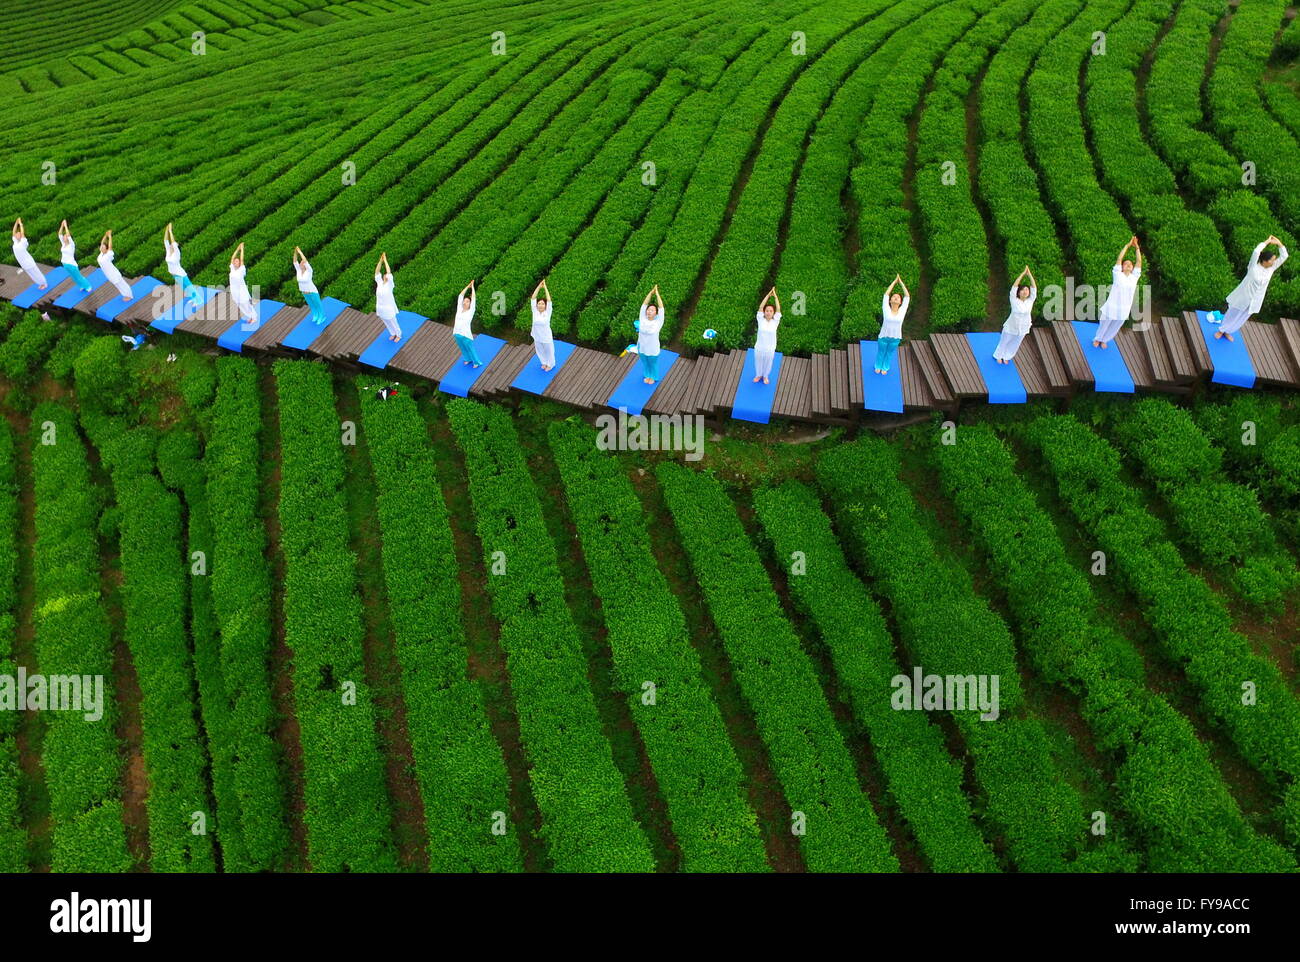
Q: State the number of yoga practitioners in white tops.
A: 15